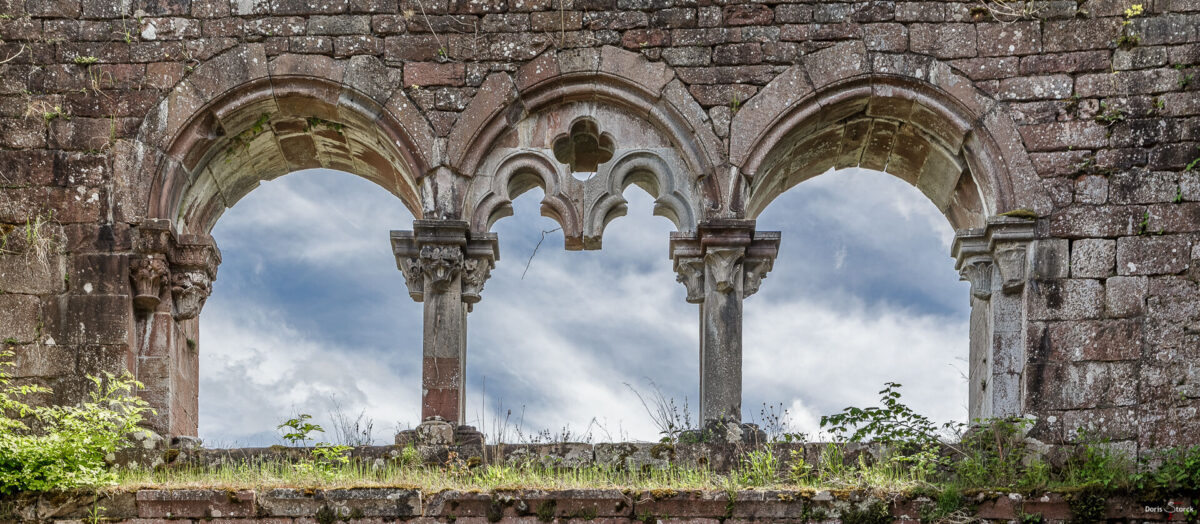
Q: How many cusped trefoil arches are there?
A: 2